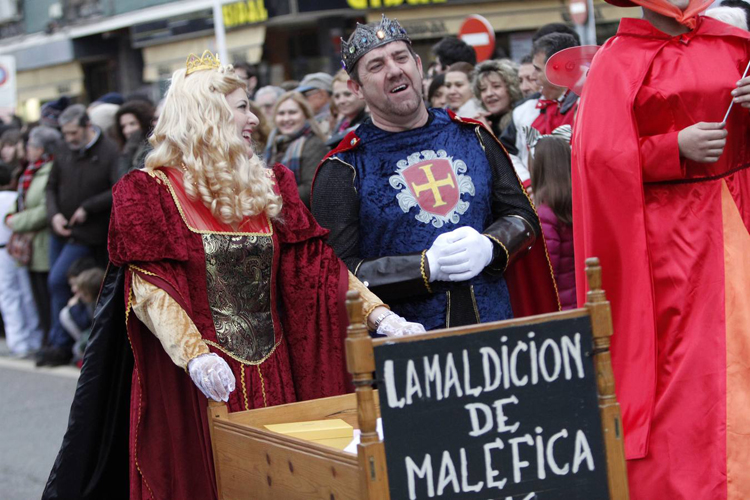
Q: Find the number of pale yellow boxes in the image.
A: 1